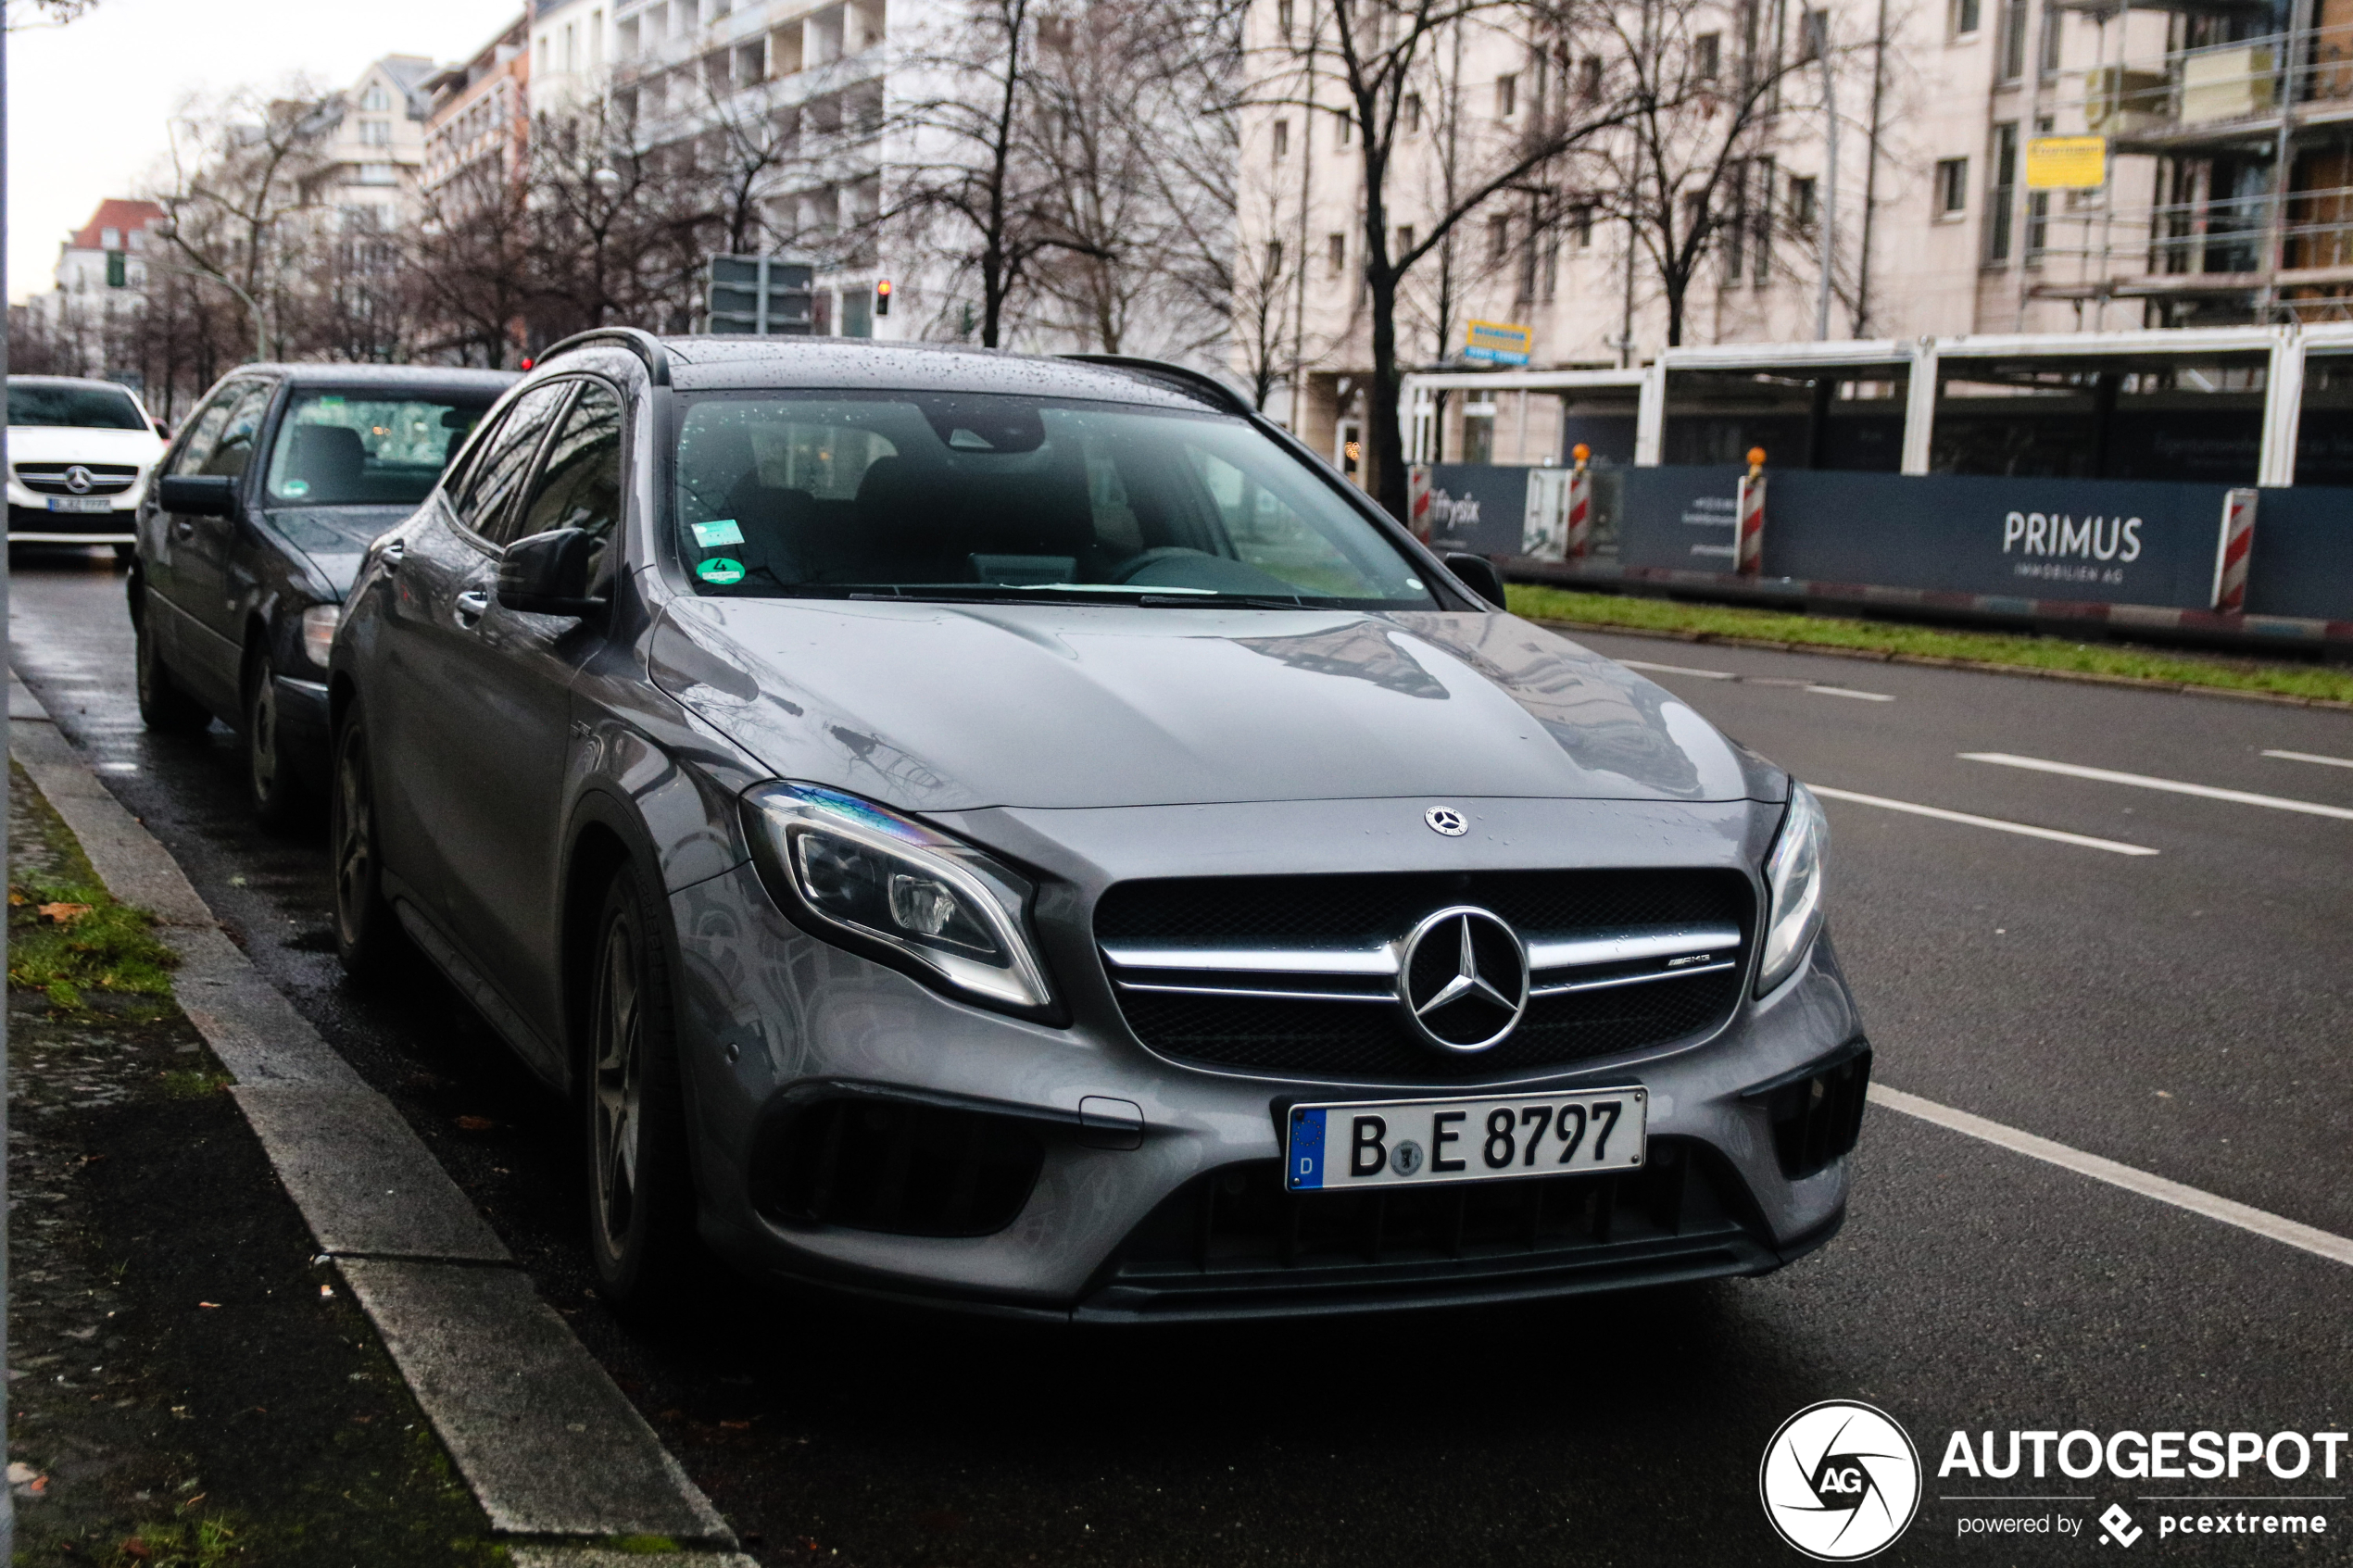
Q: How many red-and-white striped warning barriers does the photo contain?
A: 4